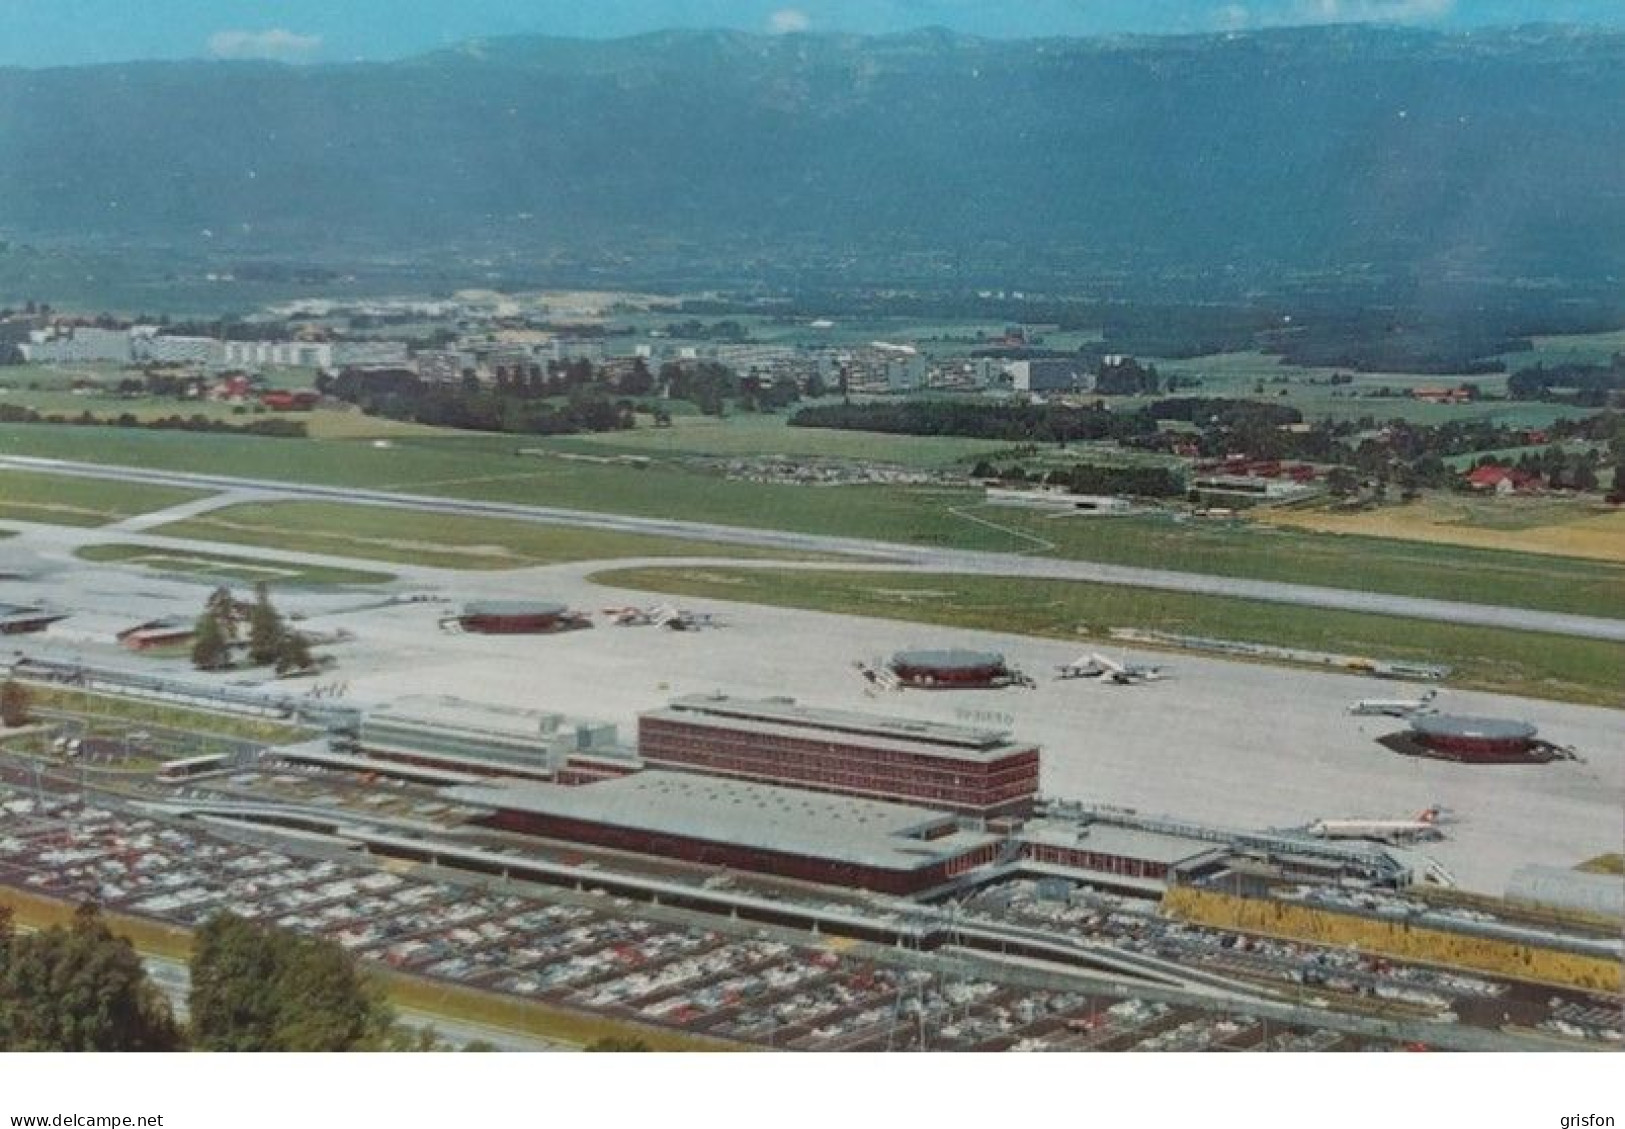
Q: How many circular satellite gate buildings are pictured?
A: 3